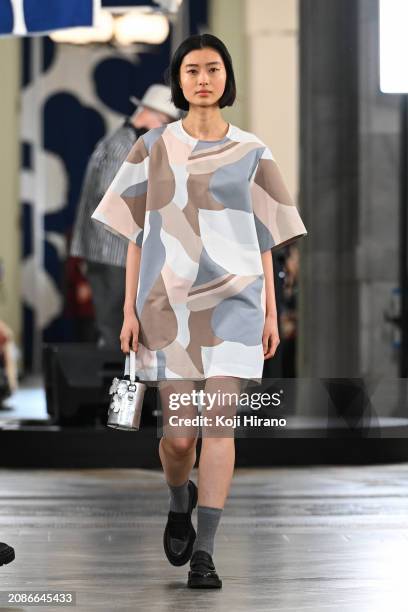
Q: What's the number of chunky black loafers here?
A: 2